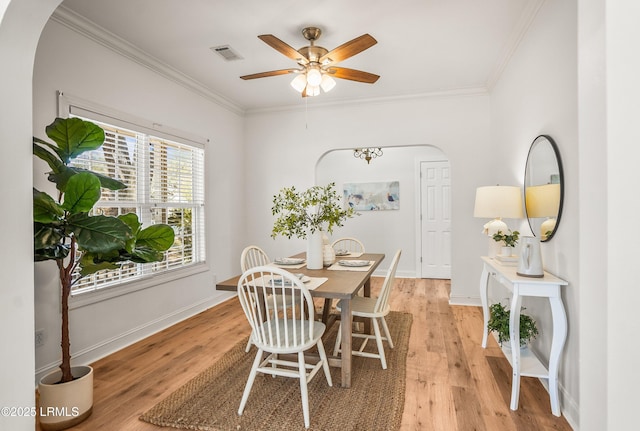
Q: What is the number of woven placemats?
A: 4